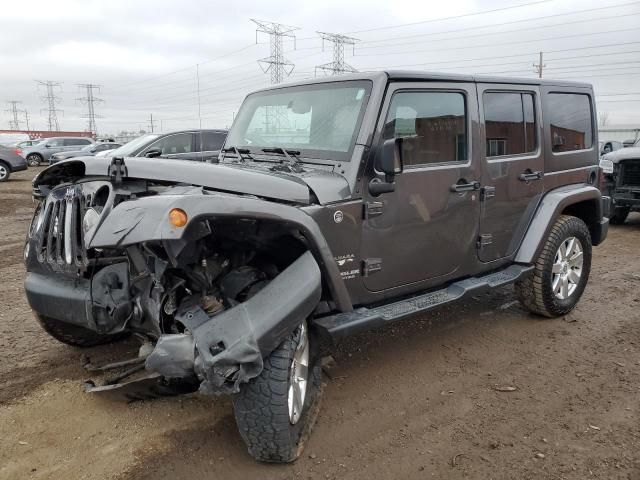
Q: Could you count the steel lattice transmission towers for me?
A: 5